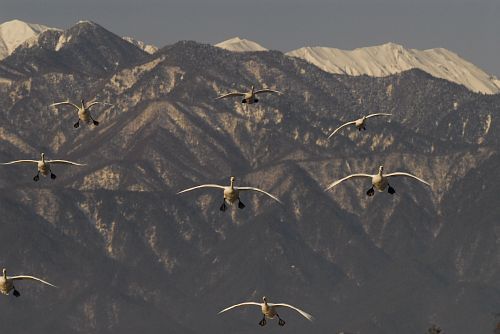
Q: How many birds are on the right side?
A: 2